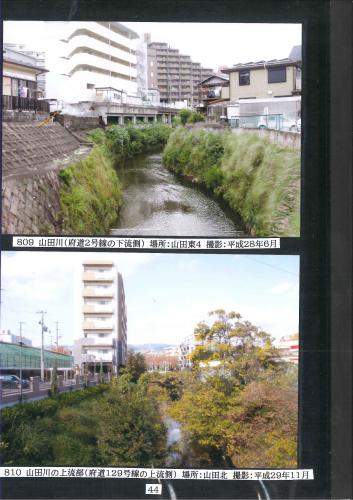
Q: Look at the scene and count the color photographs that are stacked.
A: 2